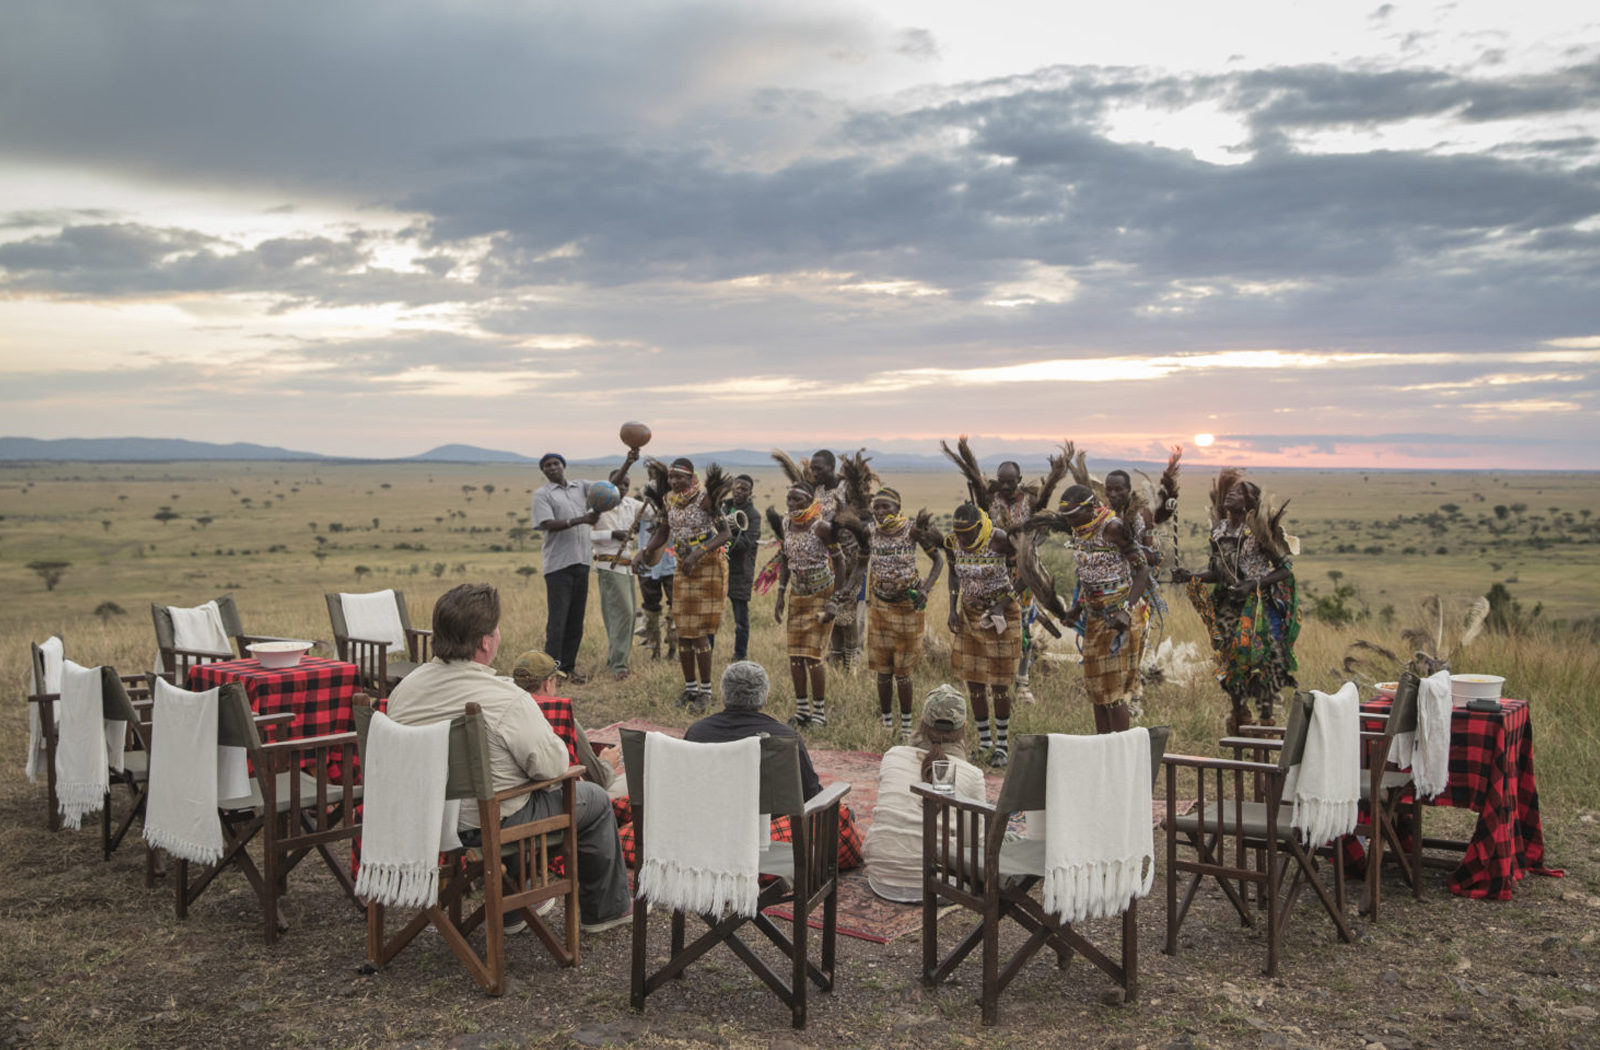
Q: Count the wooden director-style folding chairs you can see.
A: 10